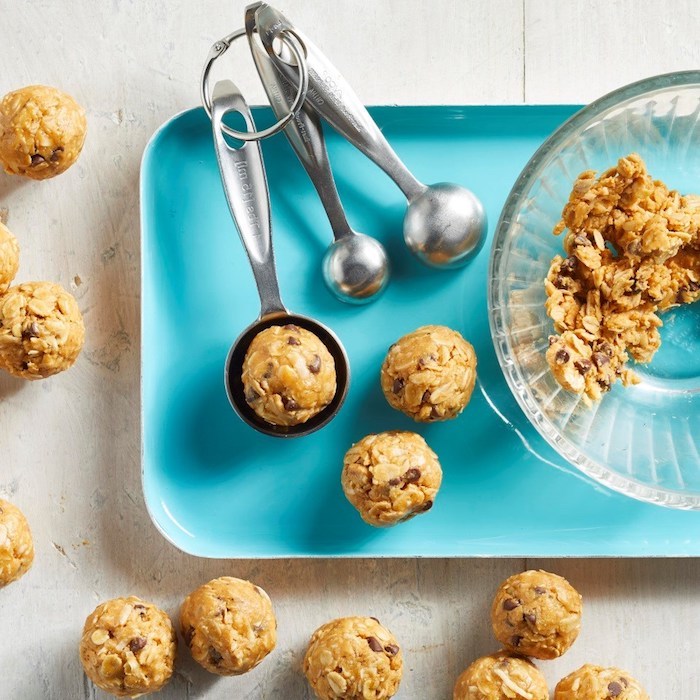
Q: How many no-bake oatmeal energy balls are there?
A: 13